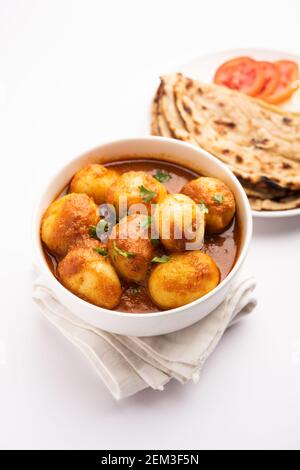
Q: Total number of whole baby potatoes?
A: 8